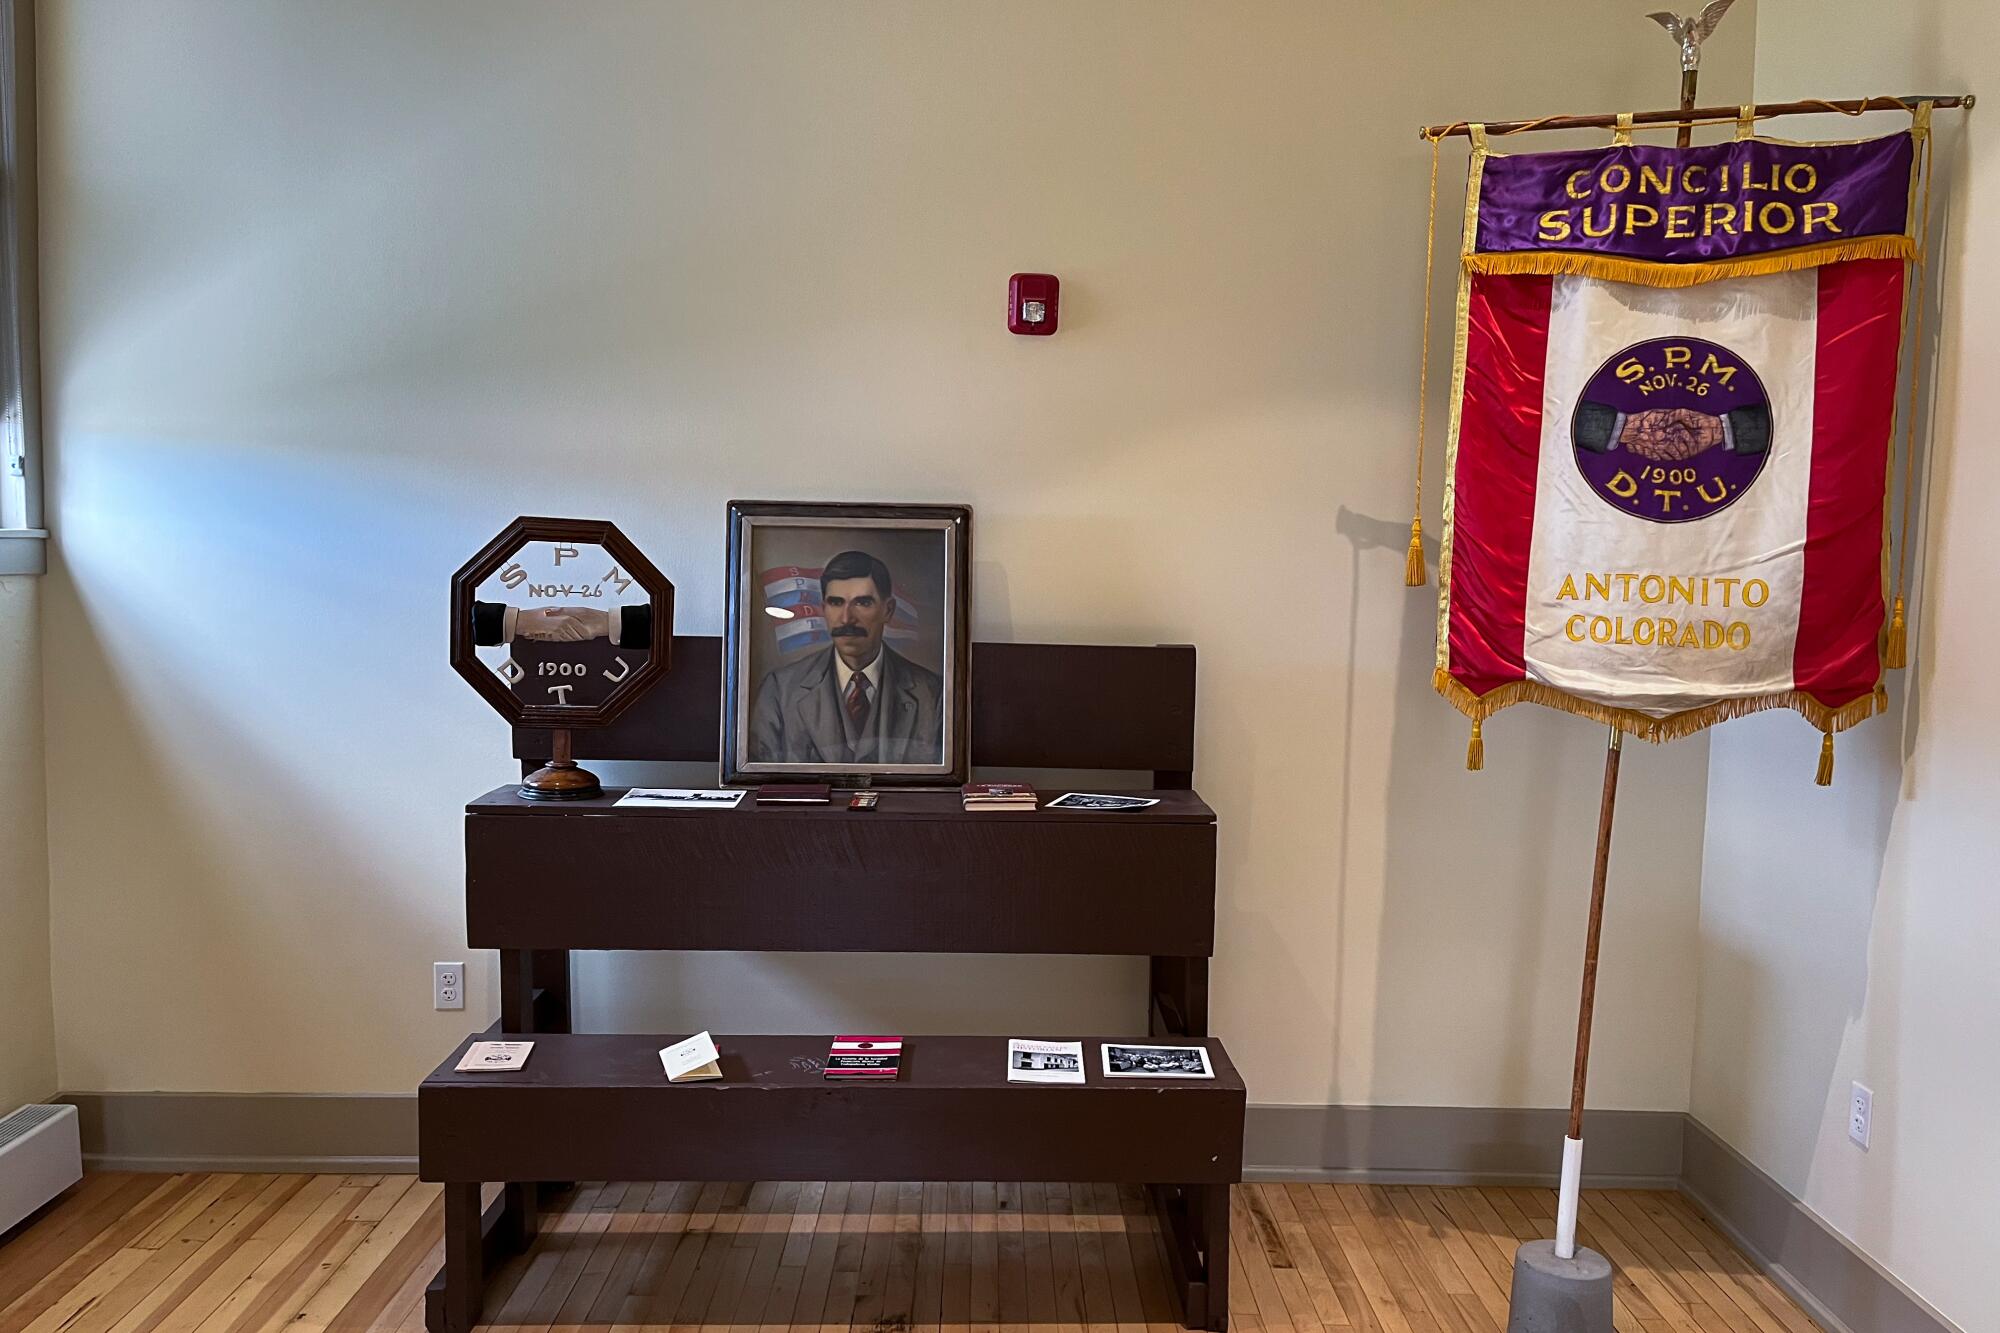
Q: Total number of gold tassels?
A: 4